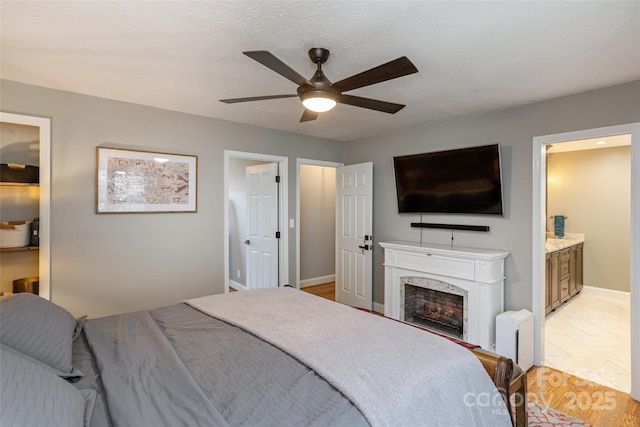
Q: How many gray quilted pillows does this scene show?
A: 2